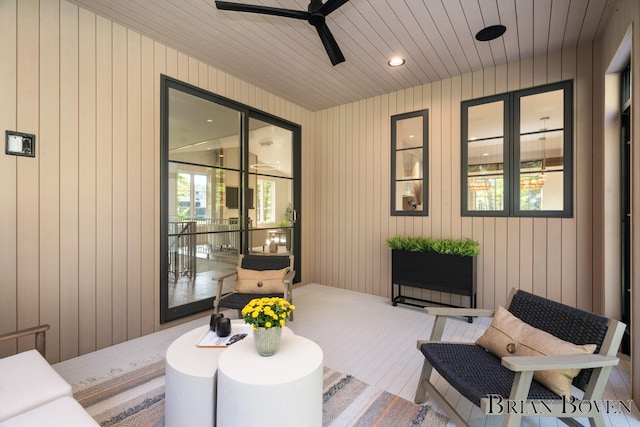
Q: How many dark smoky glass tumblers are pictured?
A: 2